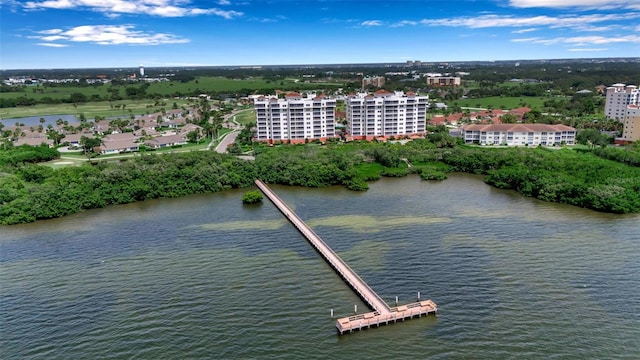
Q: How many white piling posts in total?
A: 4